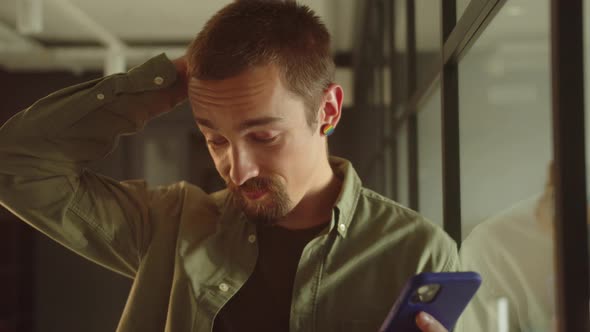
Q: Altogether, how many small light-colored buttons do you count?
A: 5